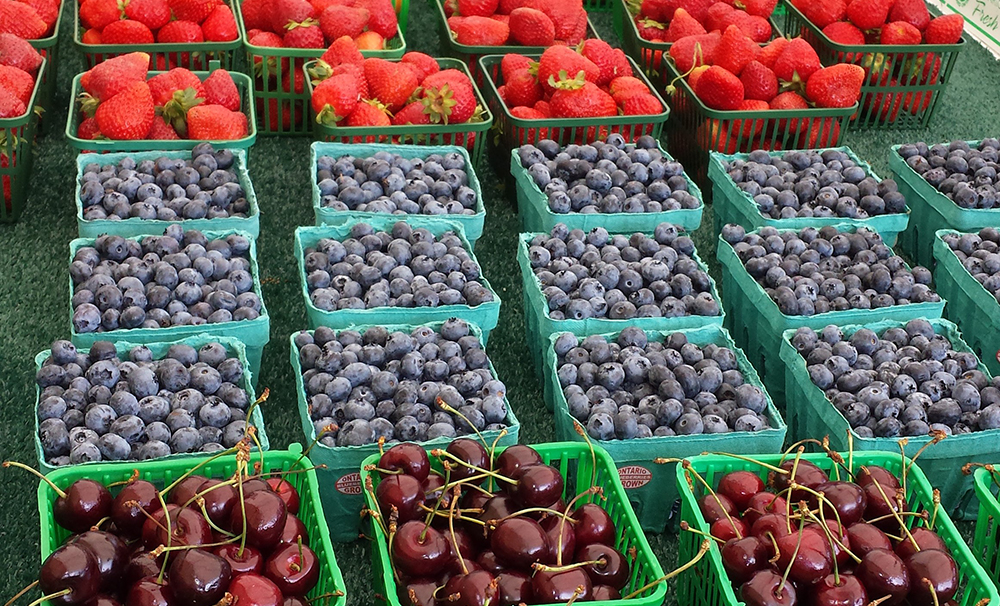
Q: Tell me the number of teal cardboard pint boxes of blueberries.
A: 14